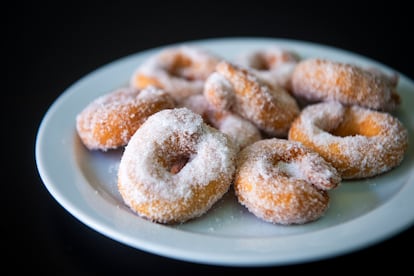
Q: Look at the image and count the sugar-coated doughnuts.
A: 9